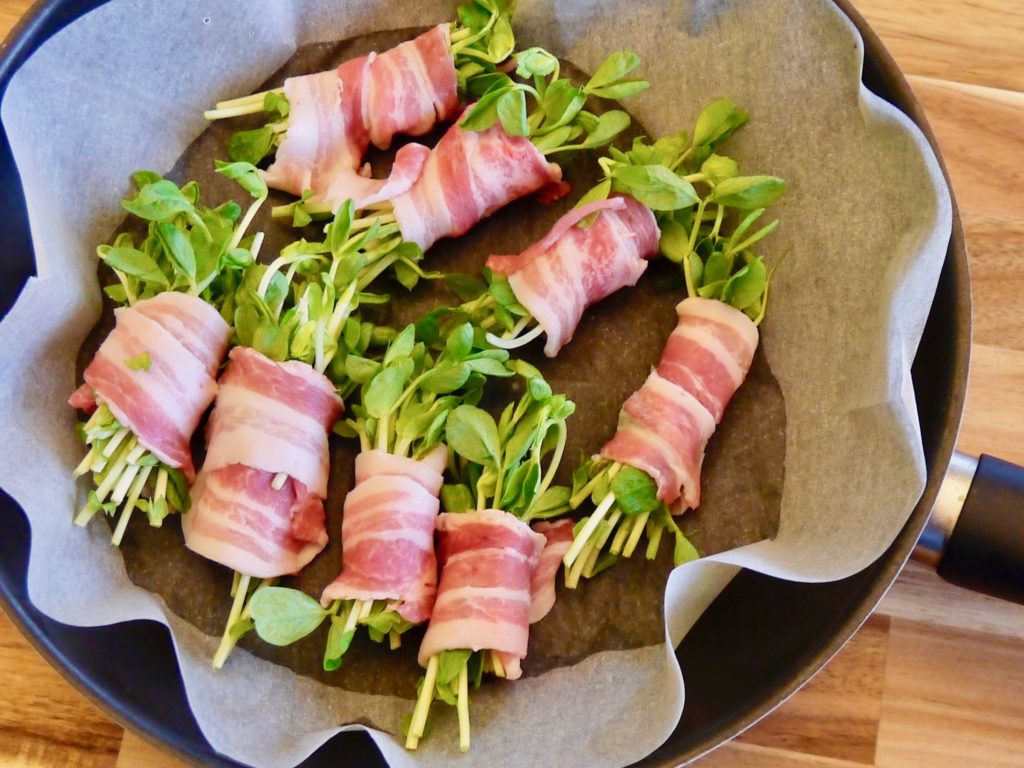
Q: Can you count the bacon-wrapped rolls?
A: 8